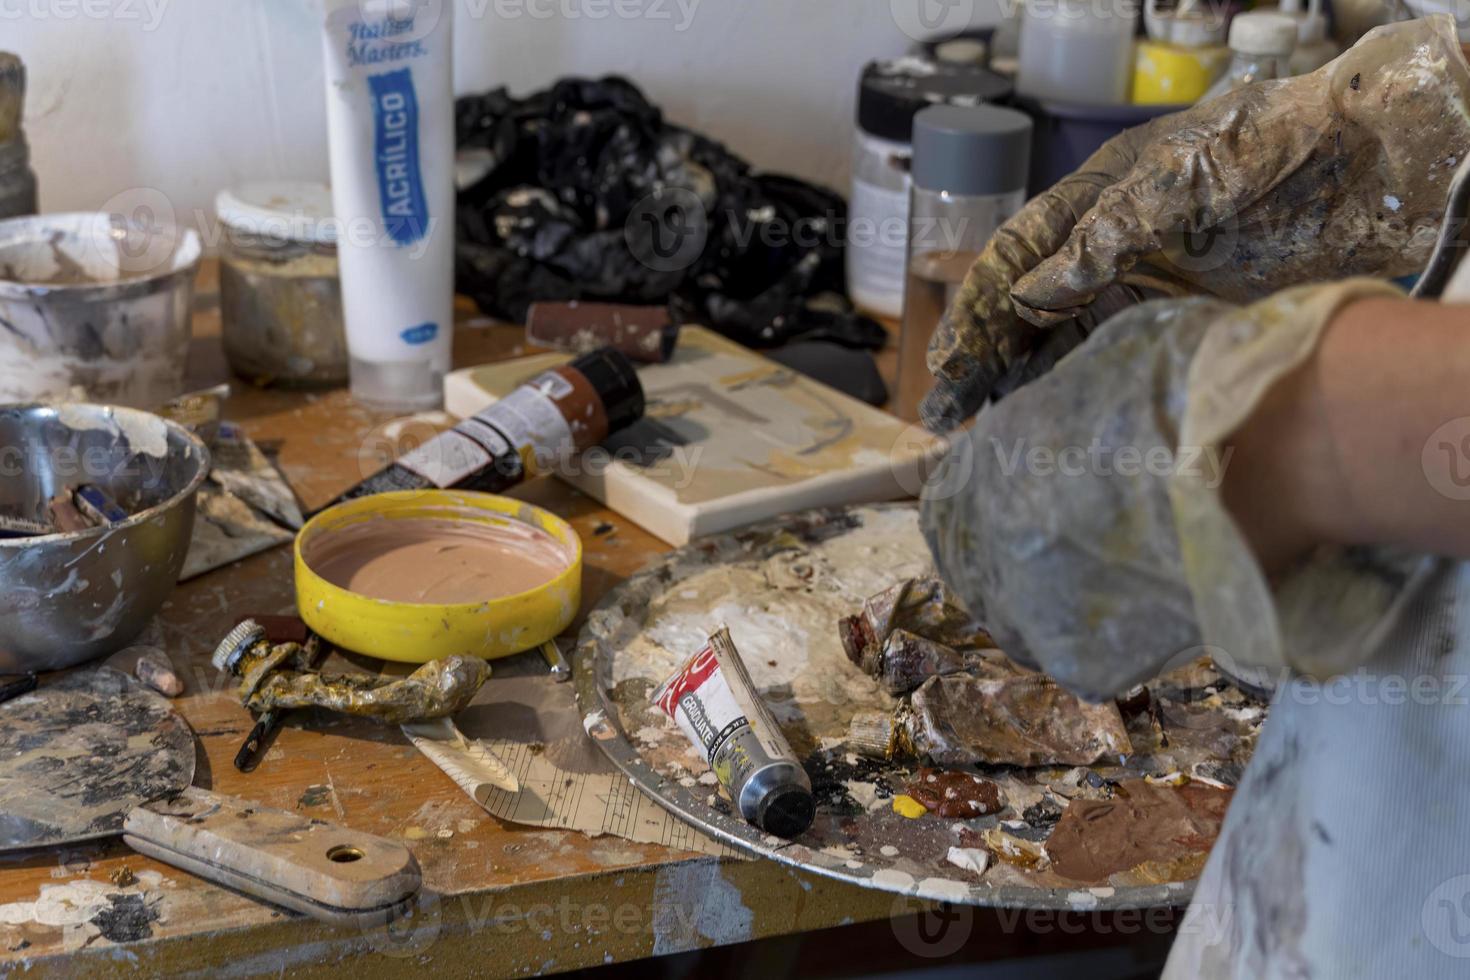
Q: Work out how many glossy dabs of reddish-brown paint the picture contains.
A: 1